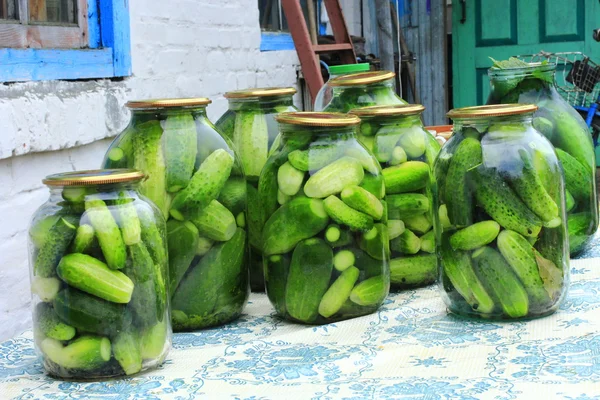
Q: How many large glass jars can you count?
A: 8